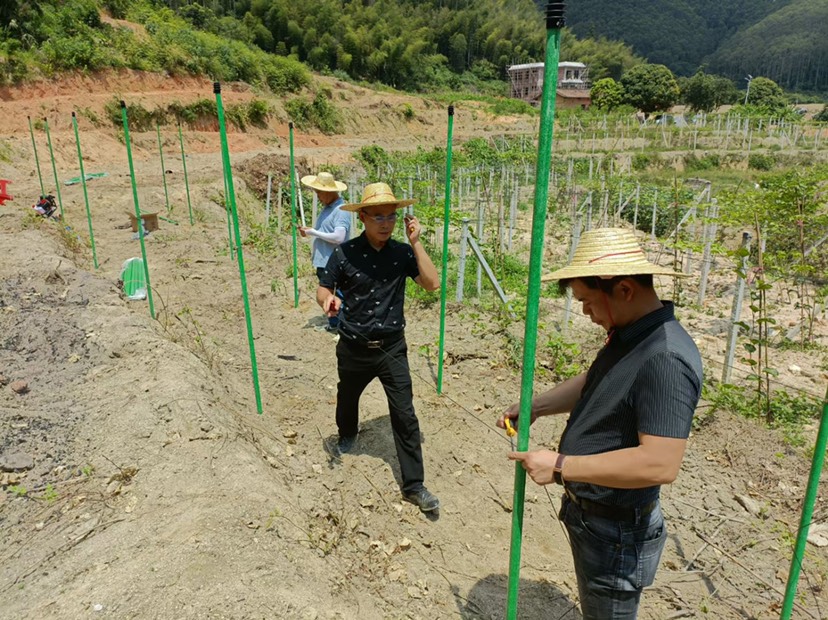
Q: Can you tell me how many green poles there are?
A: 12